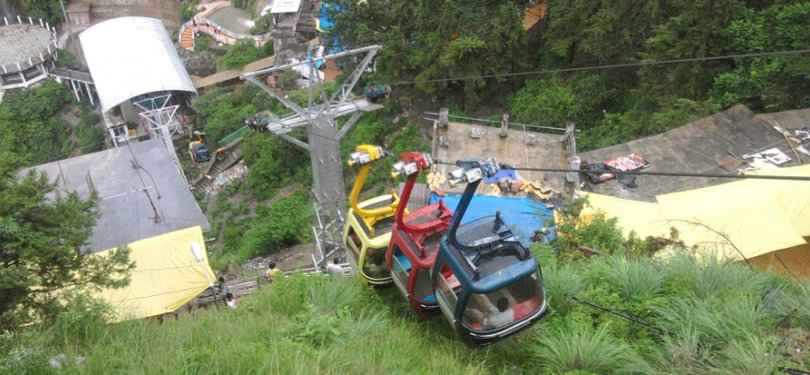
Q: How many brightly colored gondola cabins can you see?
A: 3